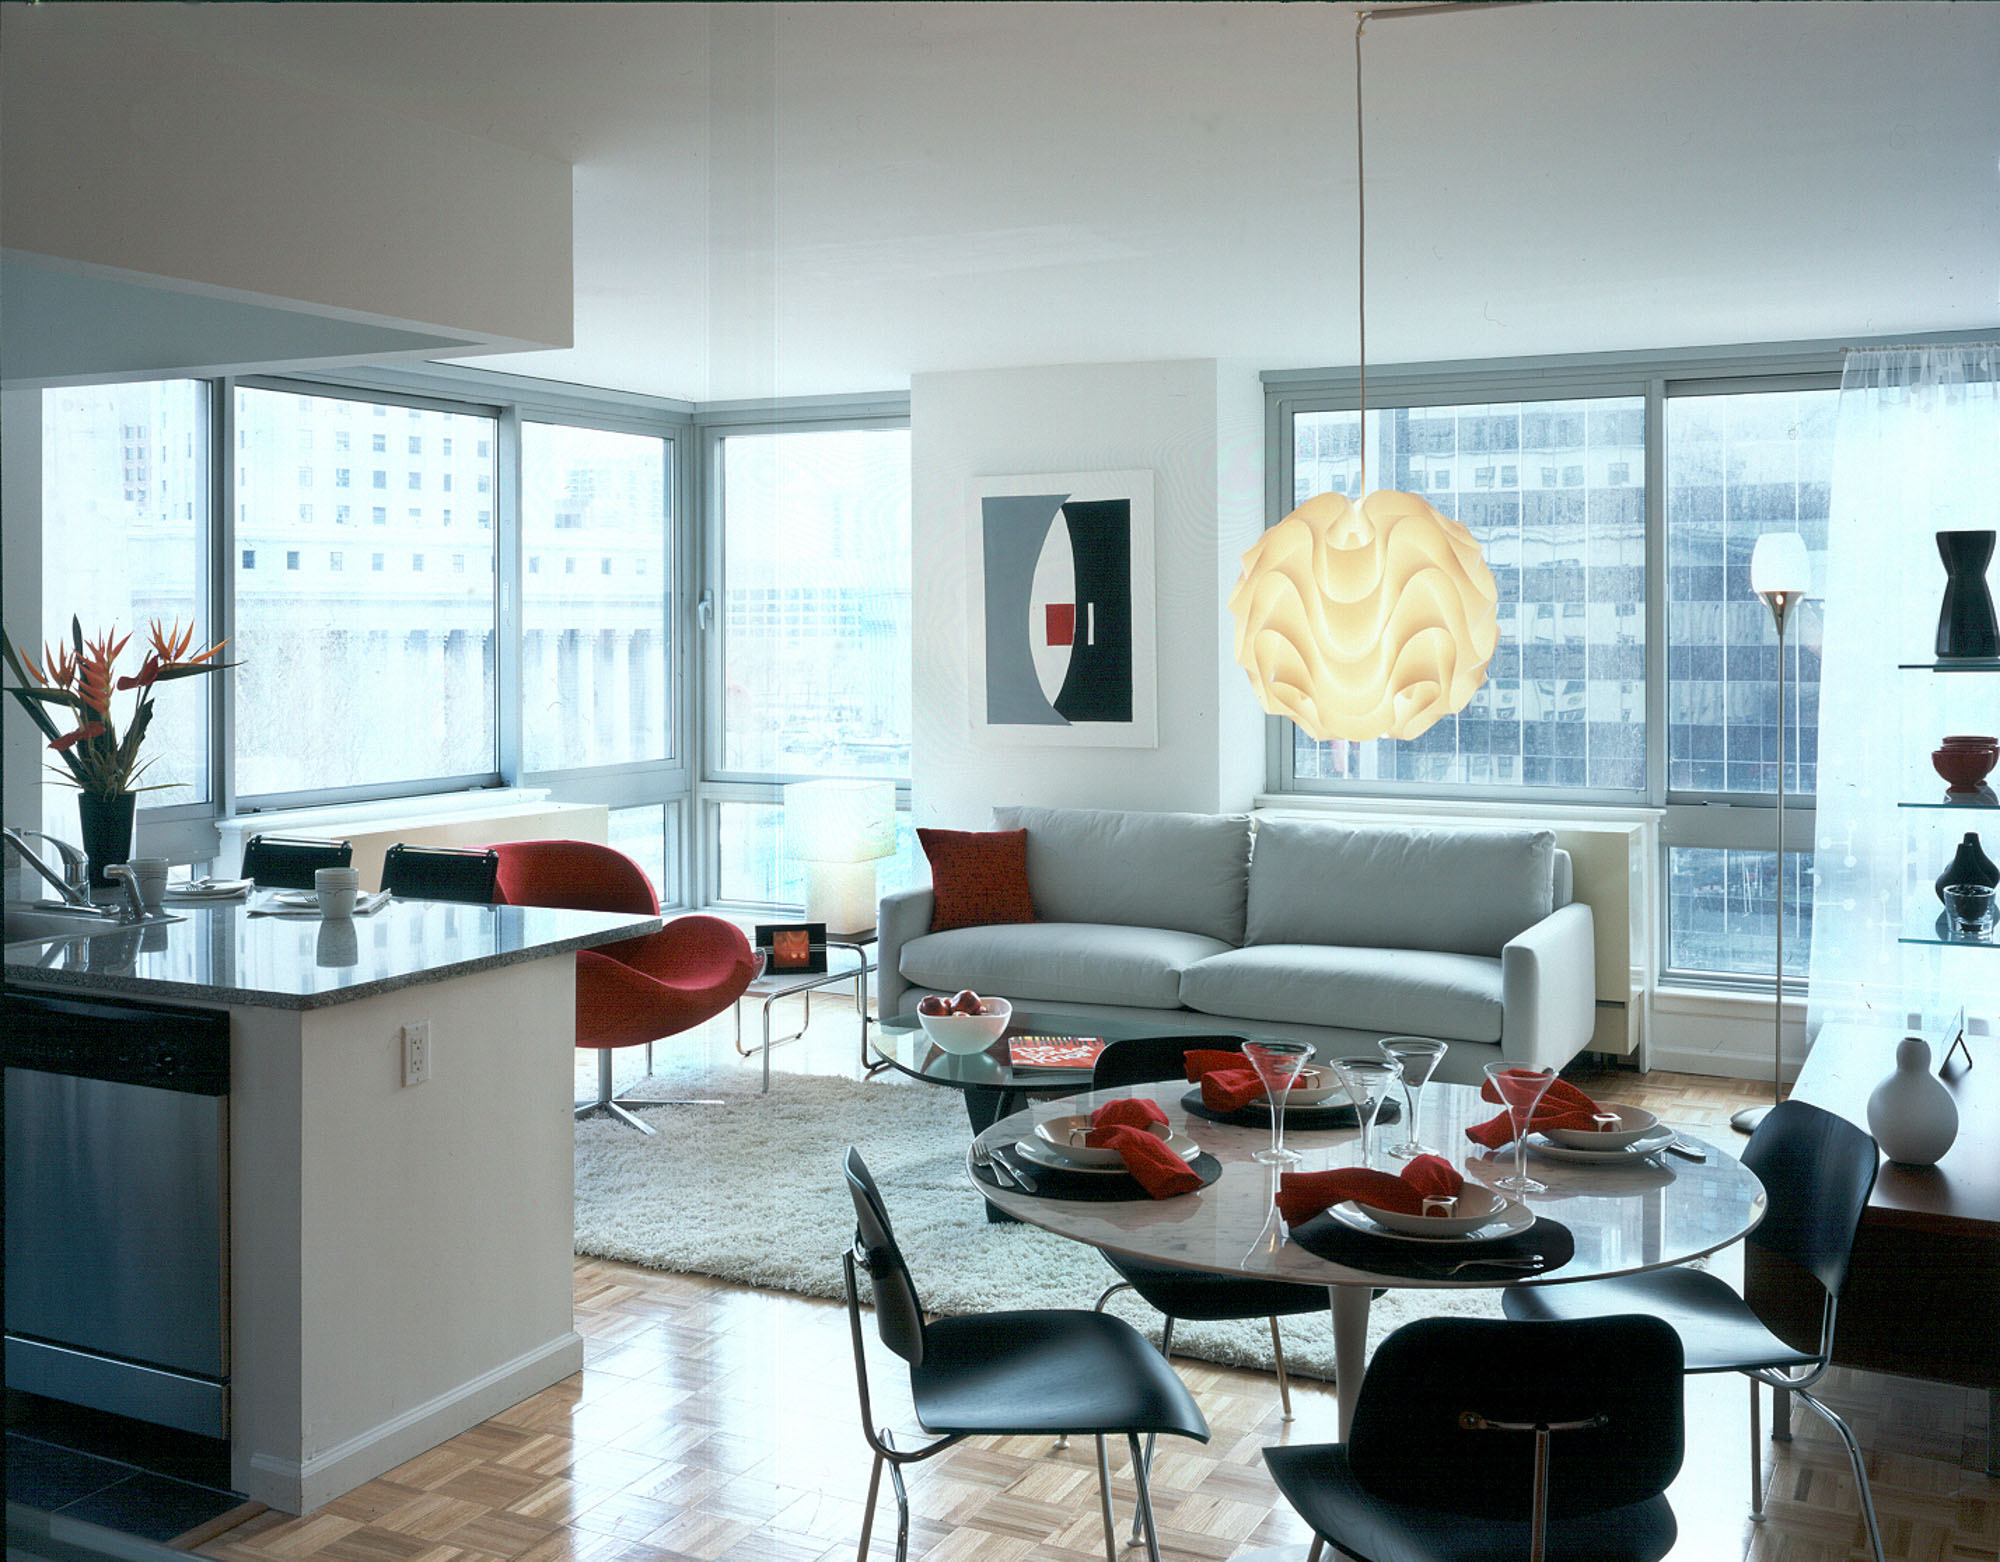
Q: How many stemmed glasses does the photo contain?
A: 4